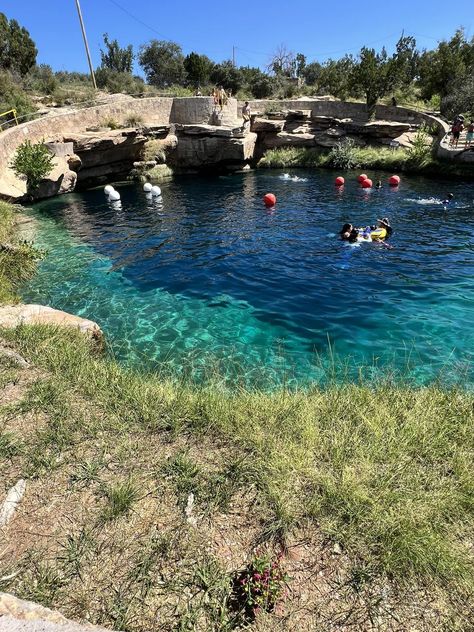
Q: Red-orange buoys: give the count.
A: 5